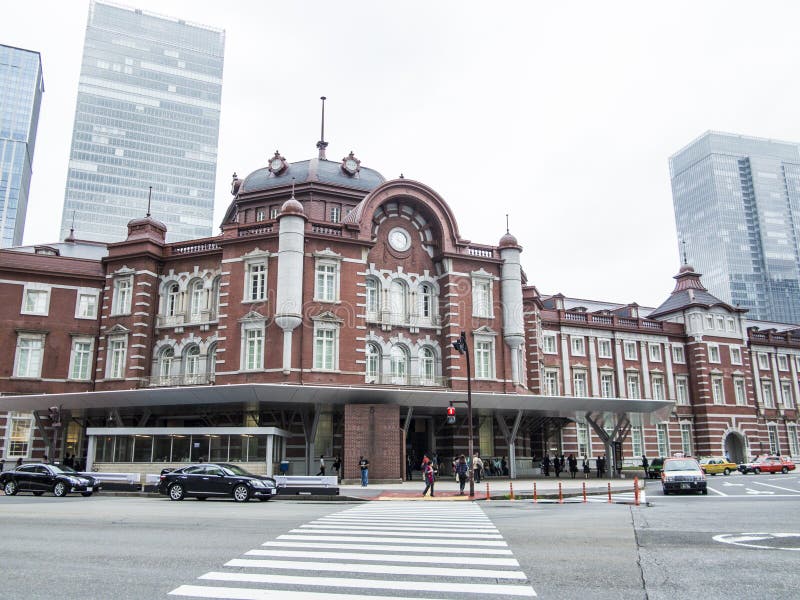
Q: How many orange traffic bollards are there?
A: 7